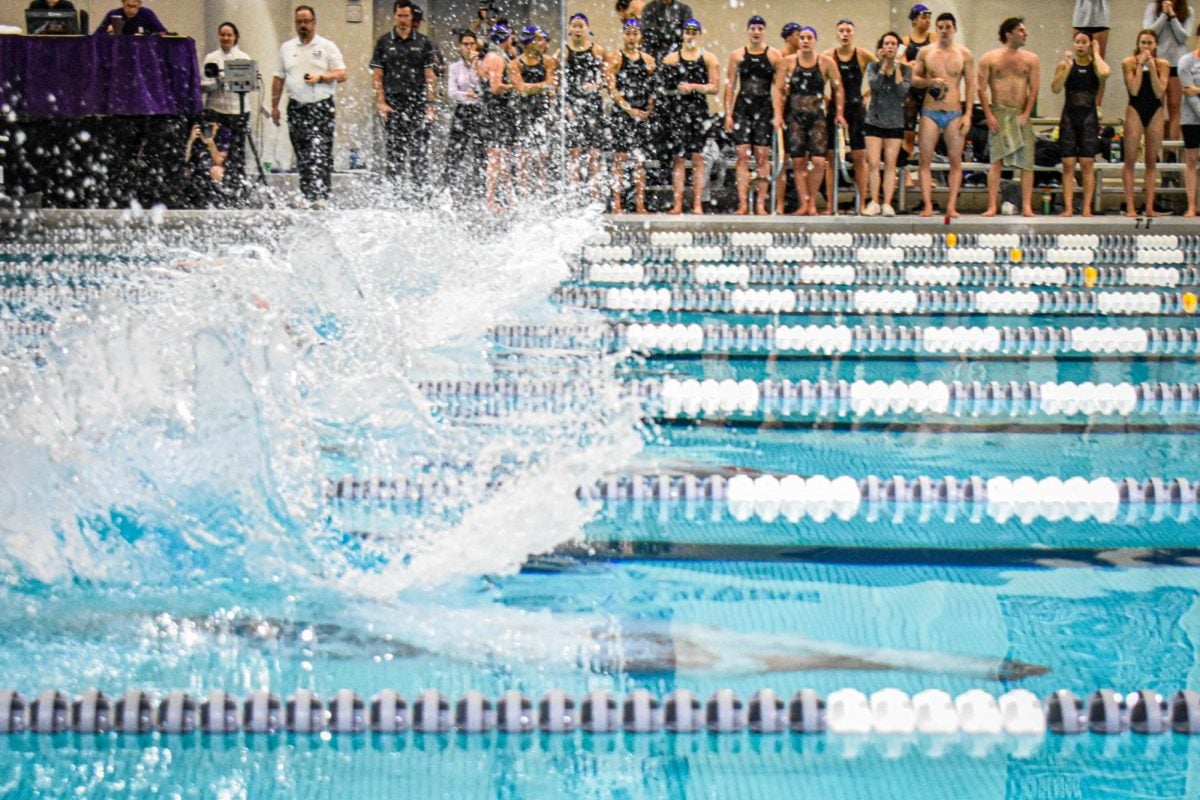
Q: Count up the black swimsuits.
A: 11